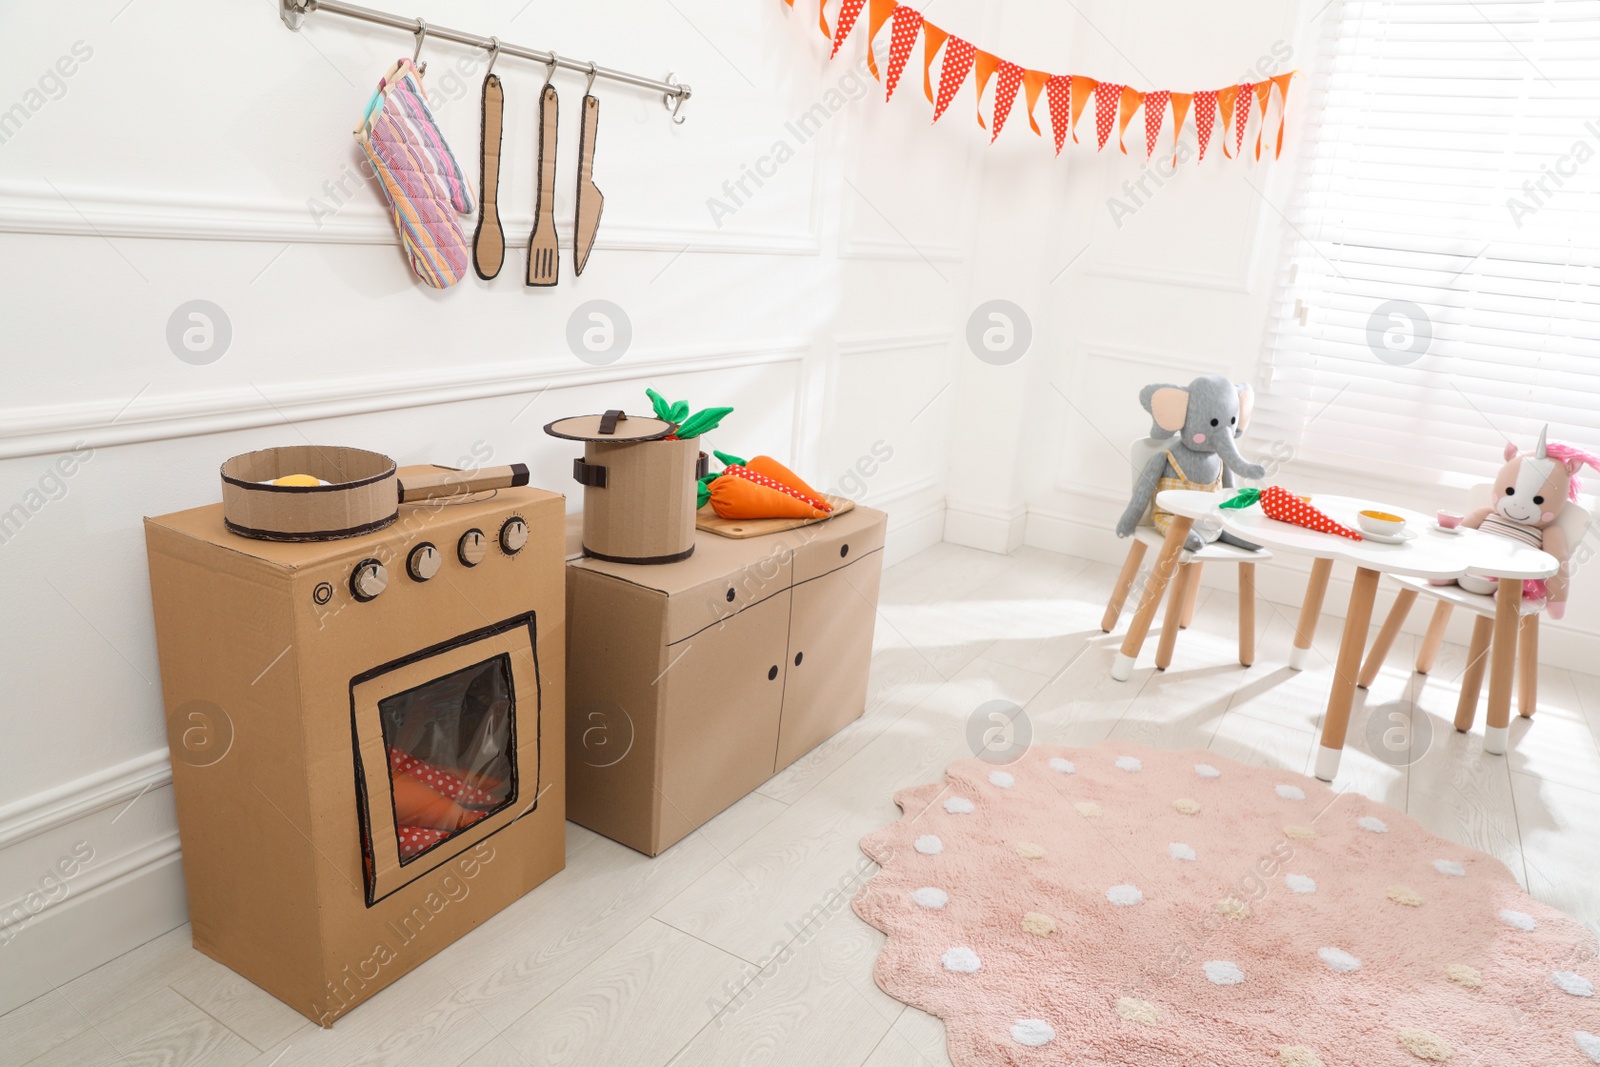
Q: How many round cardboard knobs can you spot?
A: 4